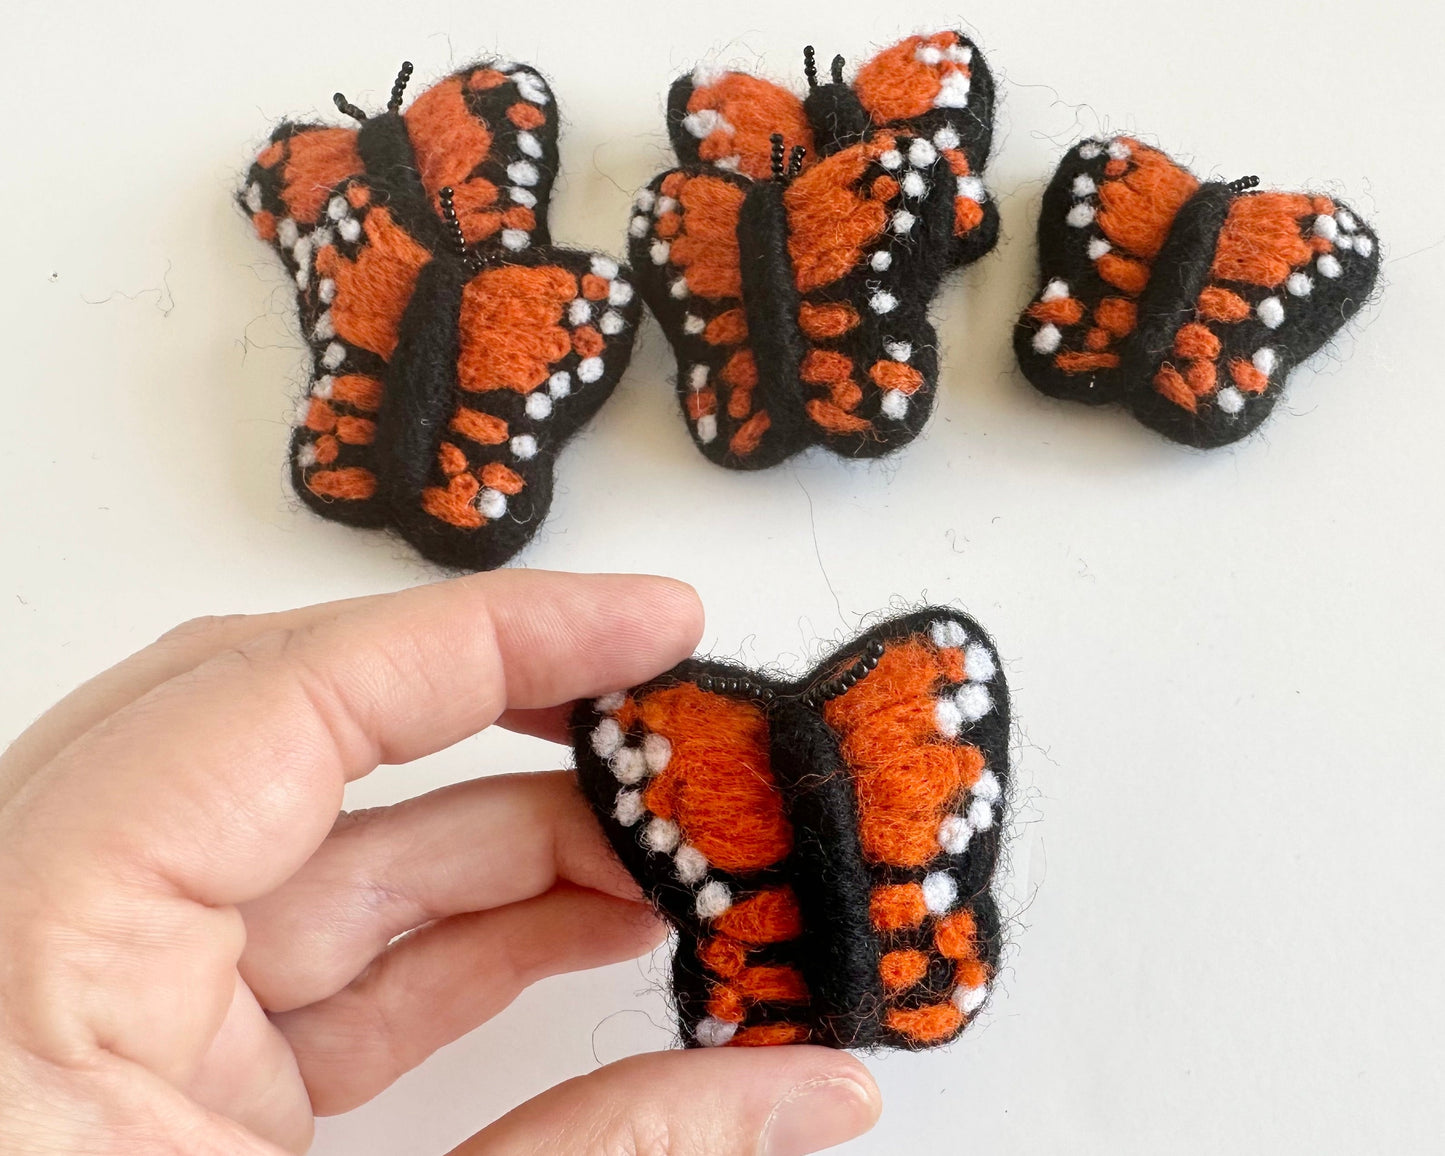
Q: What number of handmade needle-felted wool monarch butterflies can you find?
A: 6